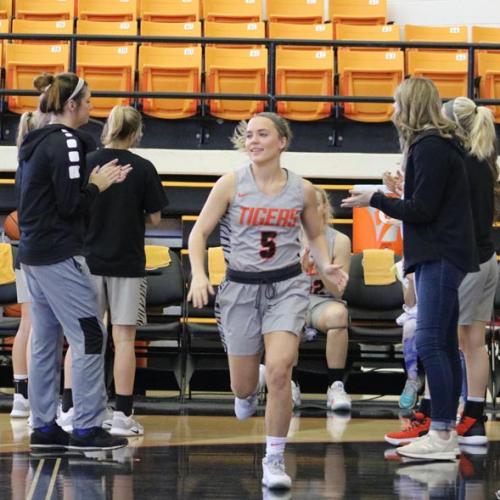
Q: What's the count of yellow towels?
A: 4